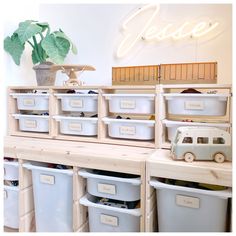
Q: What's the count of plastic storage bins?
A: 14